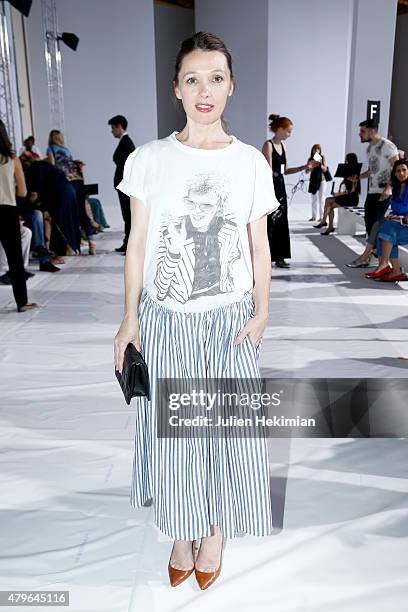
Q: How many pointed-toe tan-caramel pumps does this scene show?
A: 2